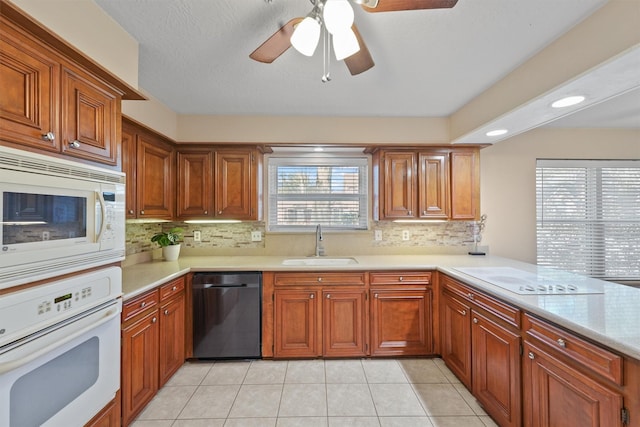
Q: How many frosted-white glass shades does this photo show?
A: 3